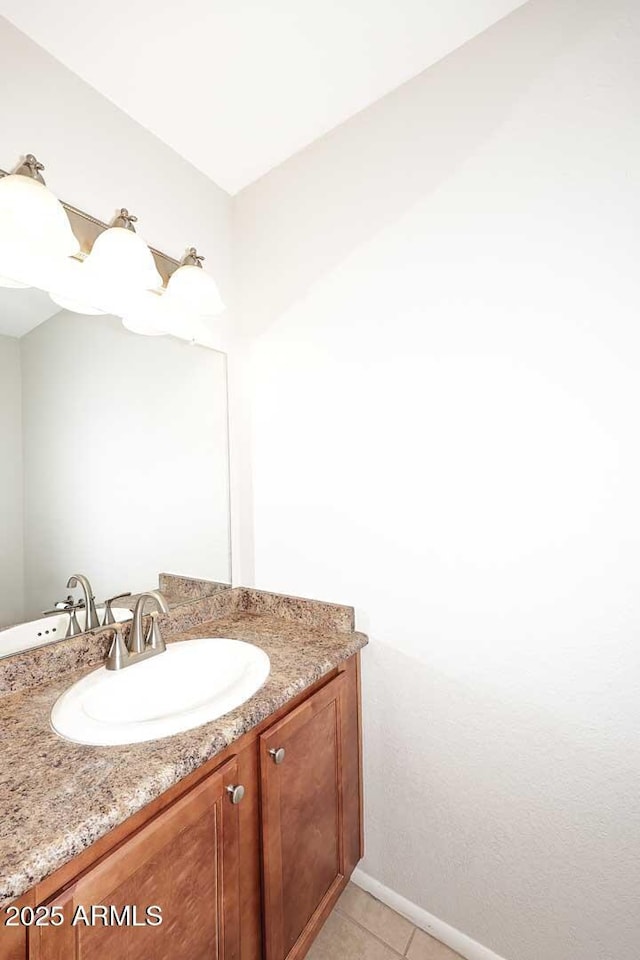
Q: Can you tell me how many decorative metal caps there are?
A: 3